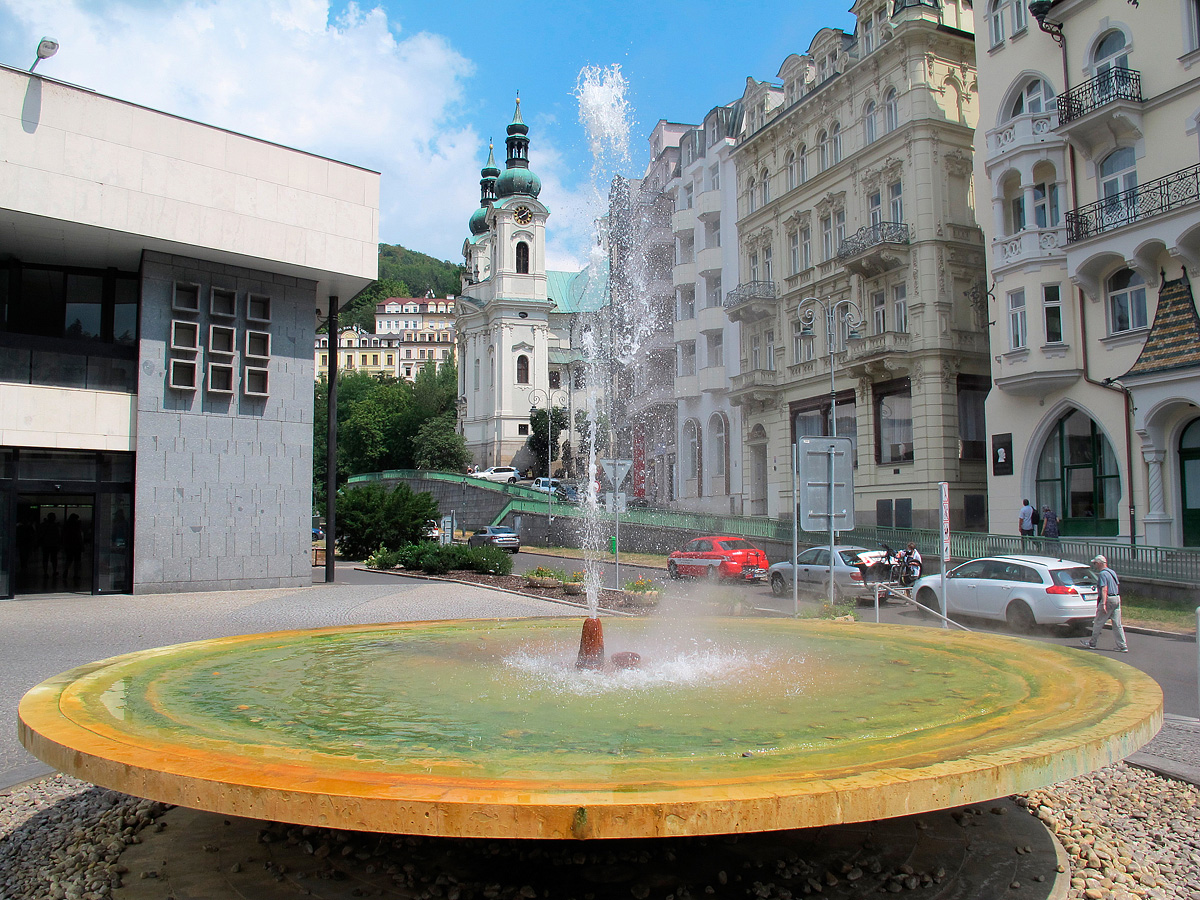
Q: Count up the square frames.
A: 9